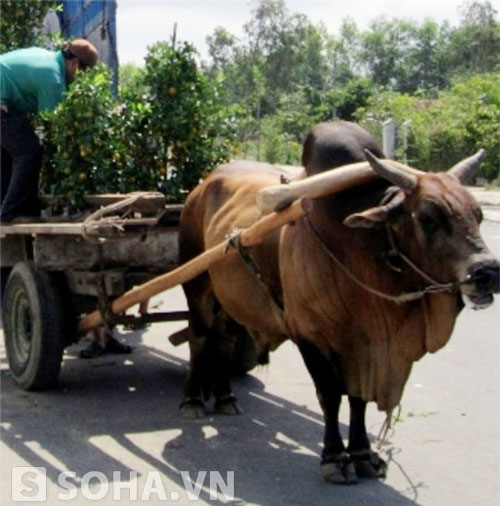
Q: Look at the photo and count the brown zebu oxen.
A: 1